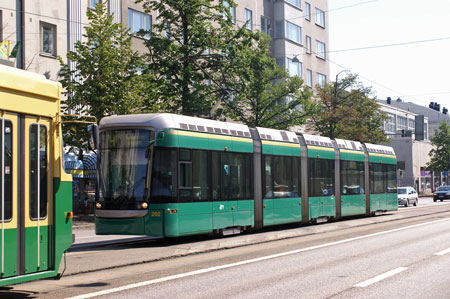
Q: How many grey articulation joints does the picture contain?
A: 4